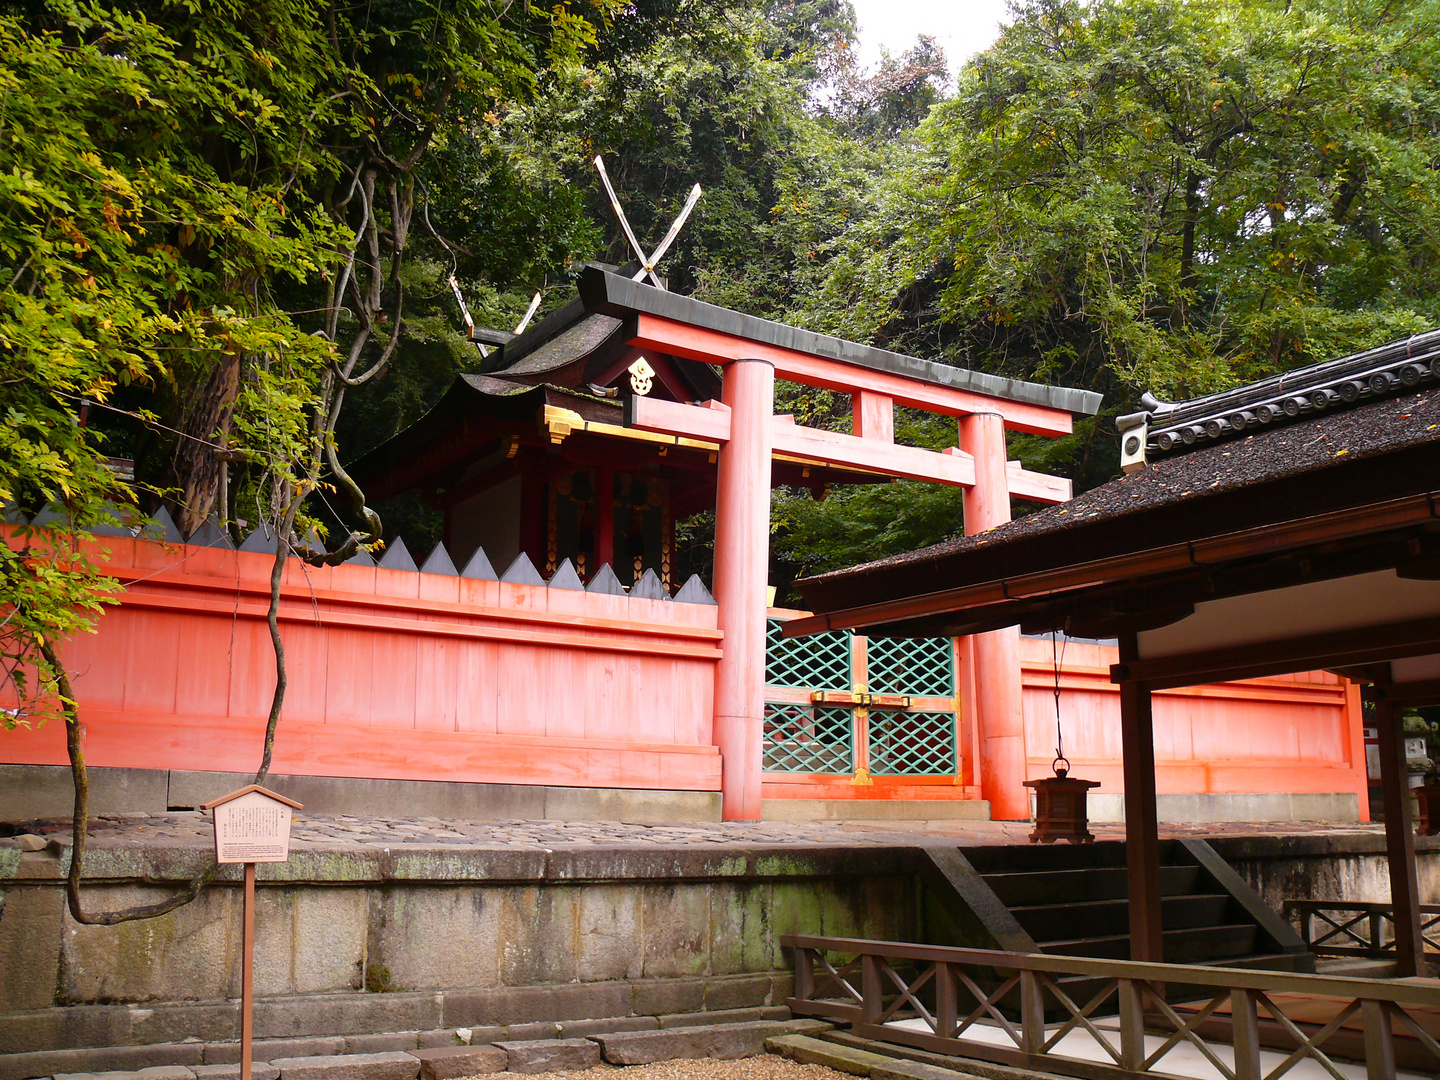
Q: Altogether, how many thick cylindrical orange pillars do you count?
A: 2